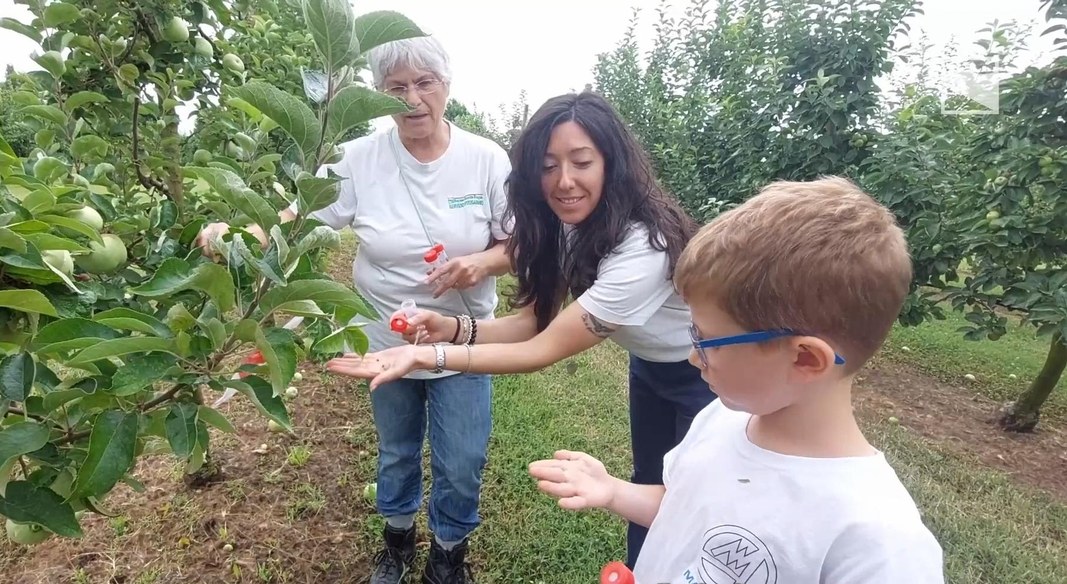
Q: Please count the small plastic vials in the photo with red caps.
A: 4